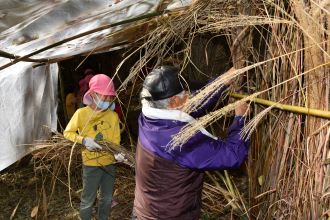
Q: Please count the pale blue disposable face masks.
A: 1